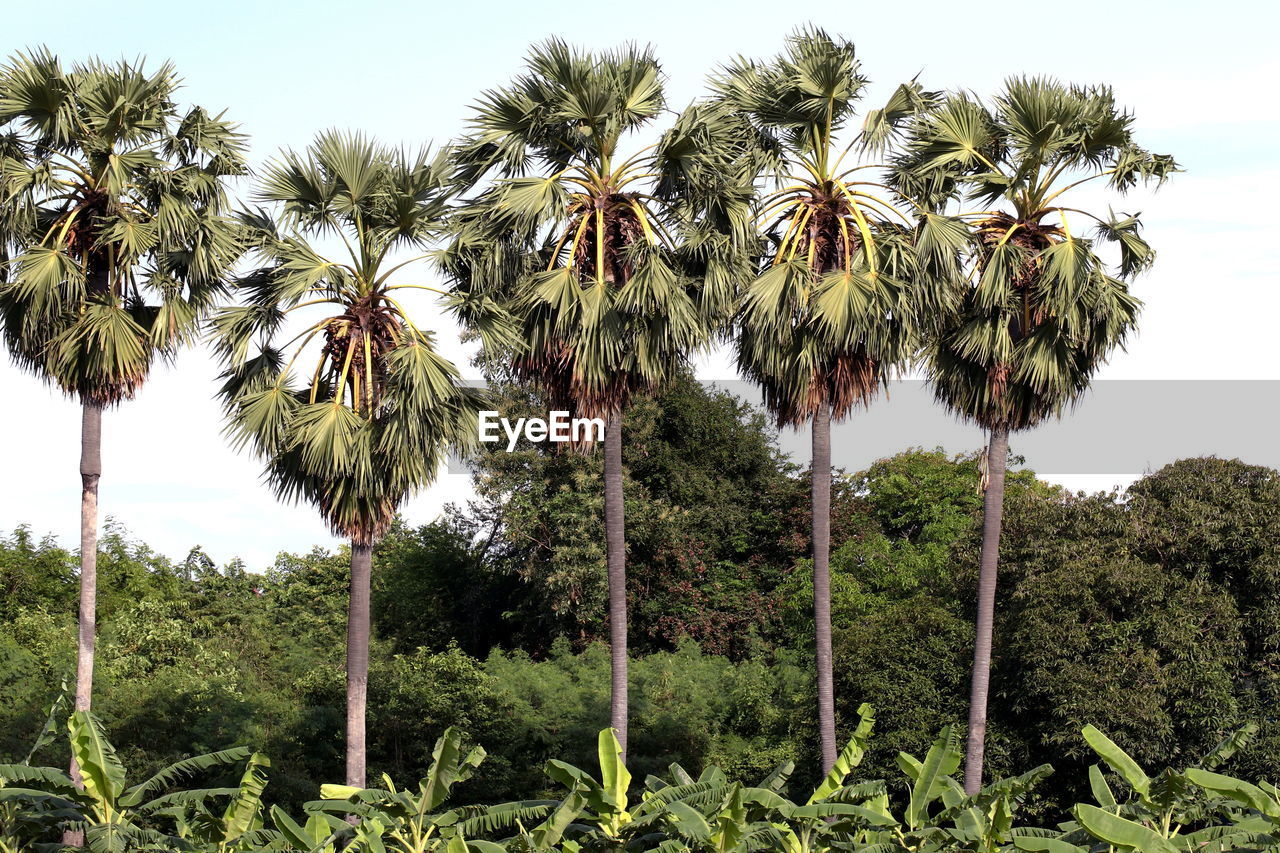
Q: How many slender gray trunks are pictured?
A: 5